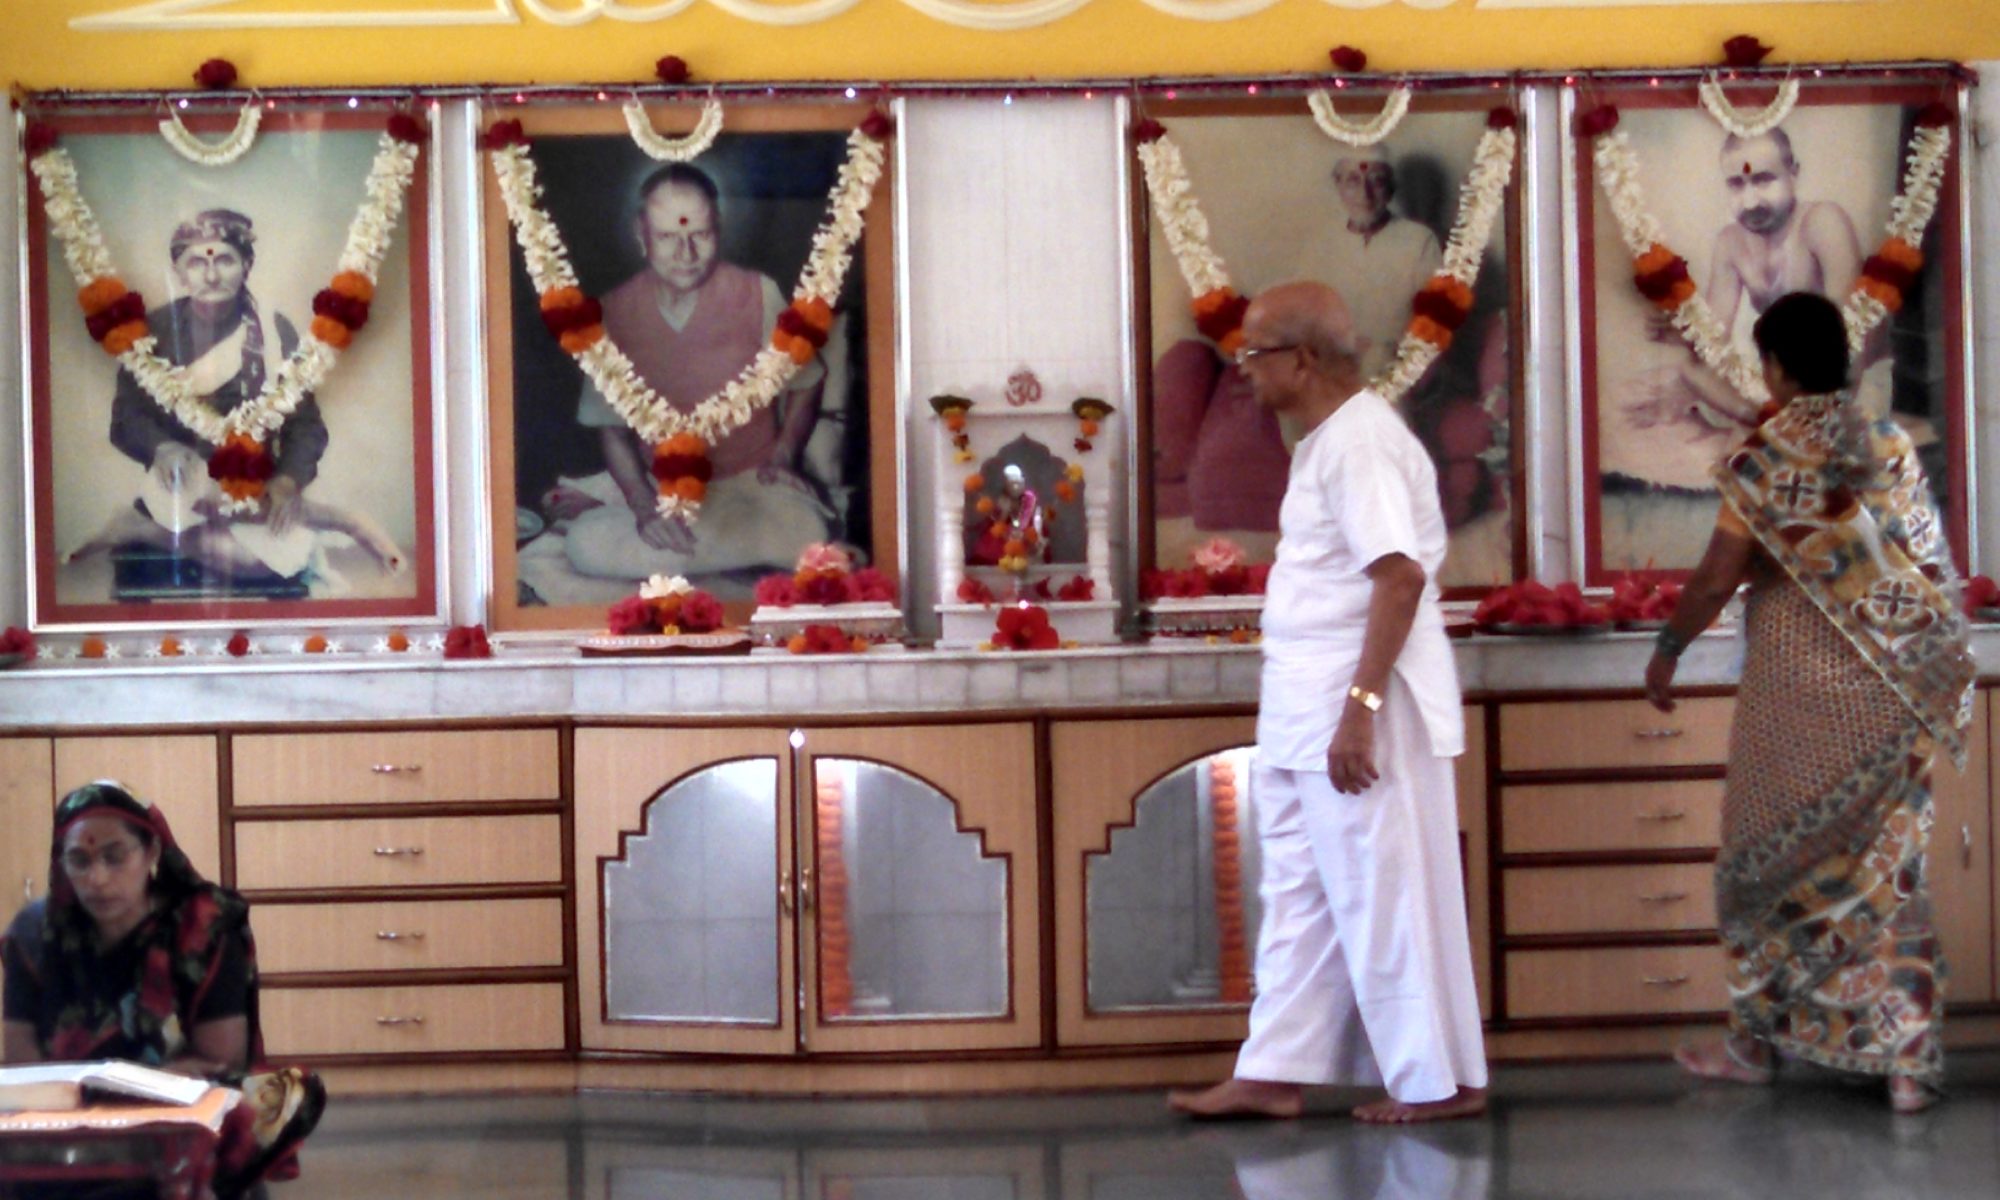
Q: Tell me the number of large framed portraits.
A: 4